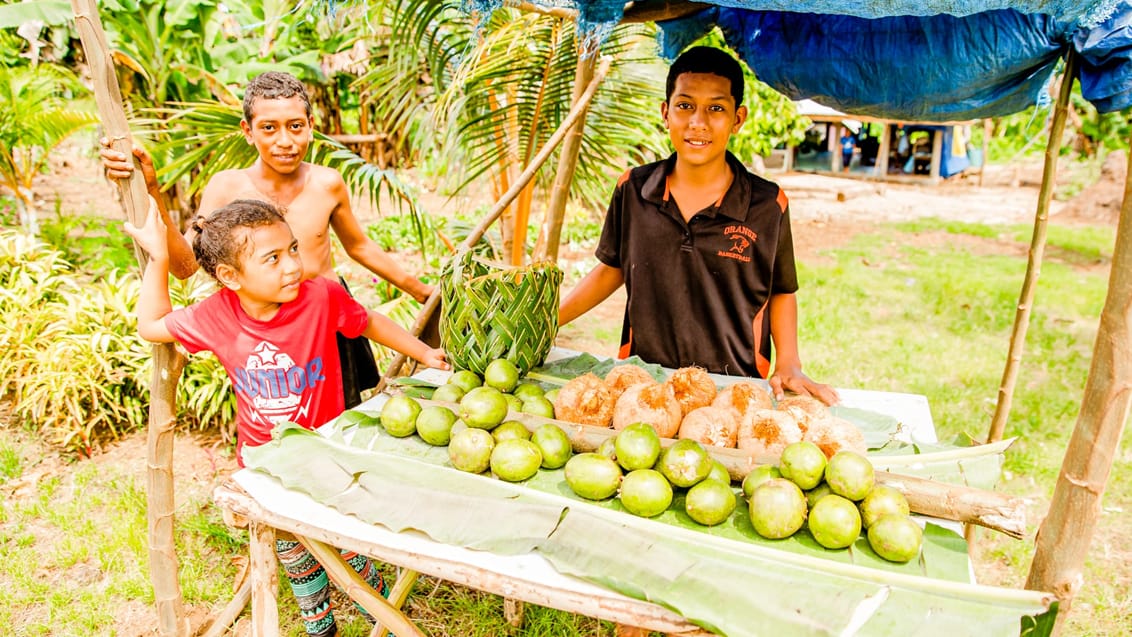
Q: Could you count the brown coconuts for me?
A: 9